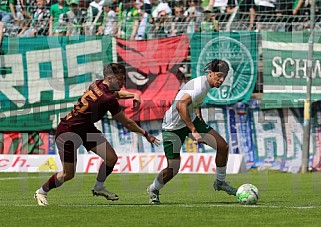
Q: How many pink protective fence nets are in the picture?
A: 0